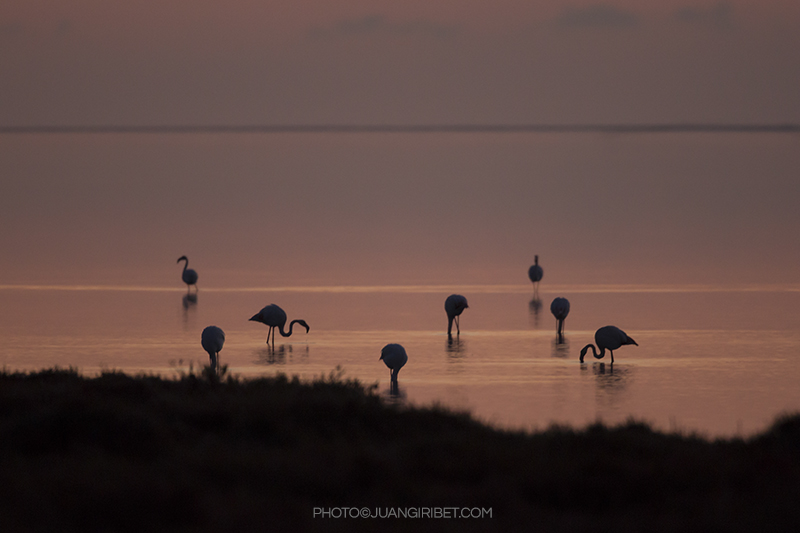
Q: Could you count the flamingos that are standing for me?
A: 8